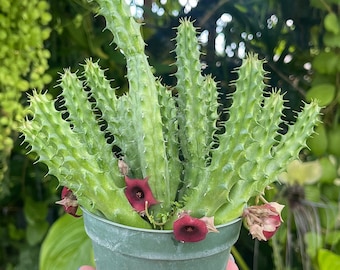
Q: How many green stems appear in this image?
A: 12